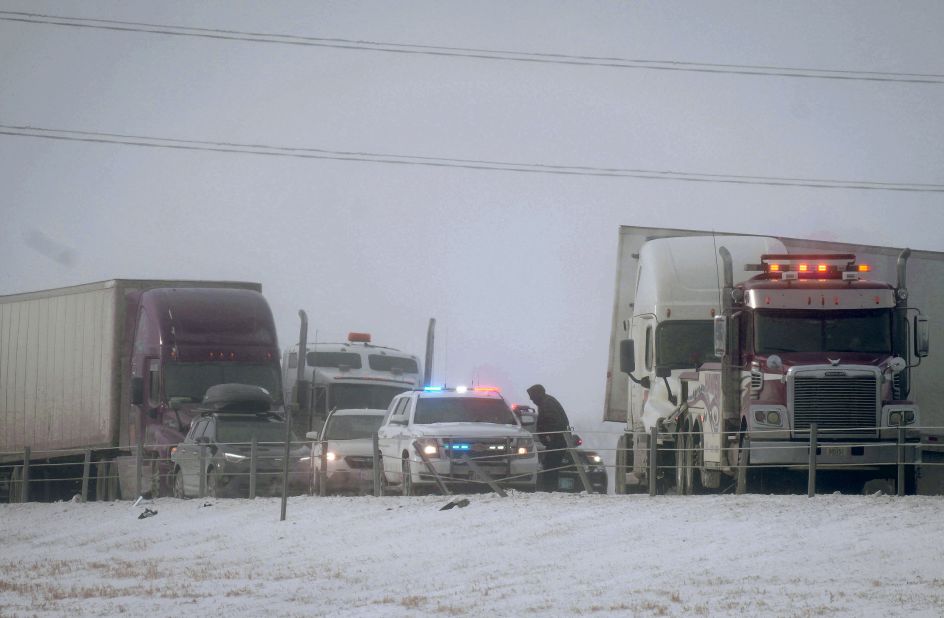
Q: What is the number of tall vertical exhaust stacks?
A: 4